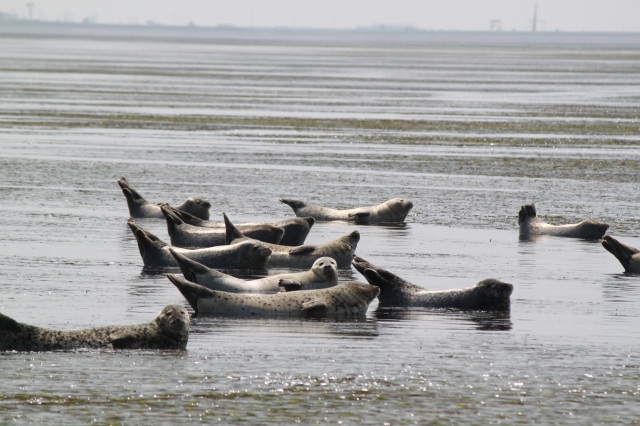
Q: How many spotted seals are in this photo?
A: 12